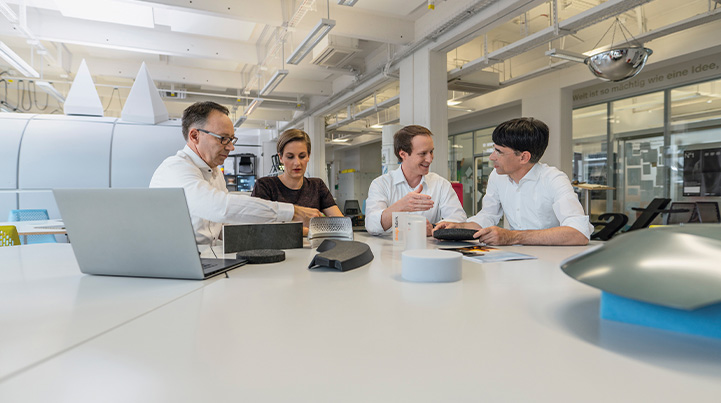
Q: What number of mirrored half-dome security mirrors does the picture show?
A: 1